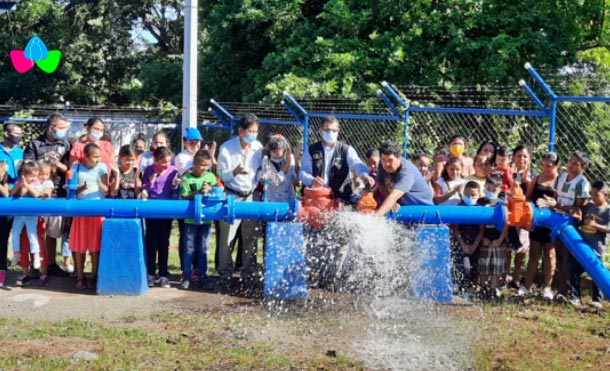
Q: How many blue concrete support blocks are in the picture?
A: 3